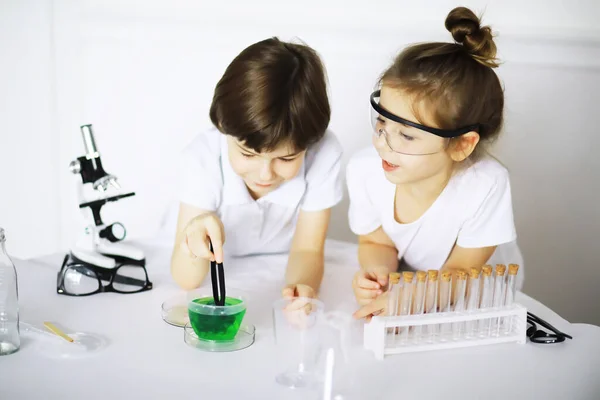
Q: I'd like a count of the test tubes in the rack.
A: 10